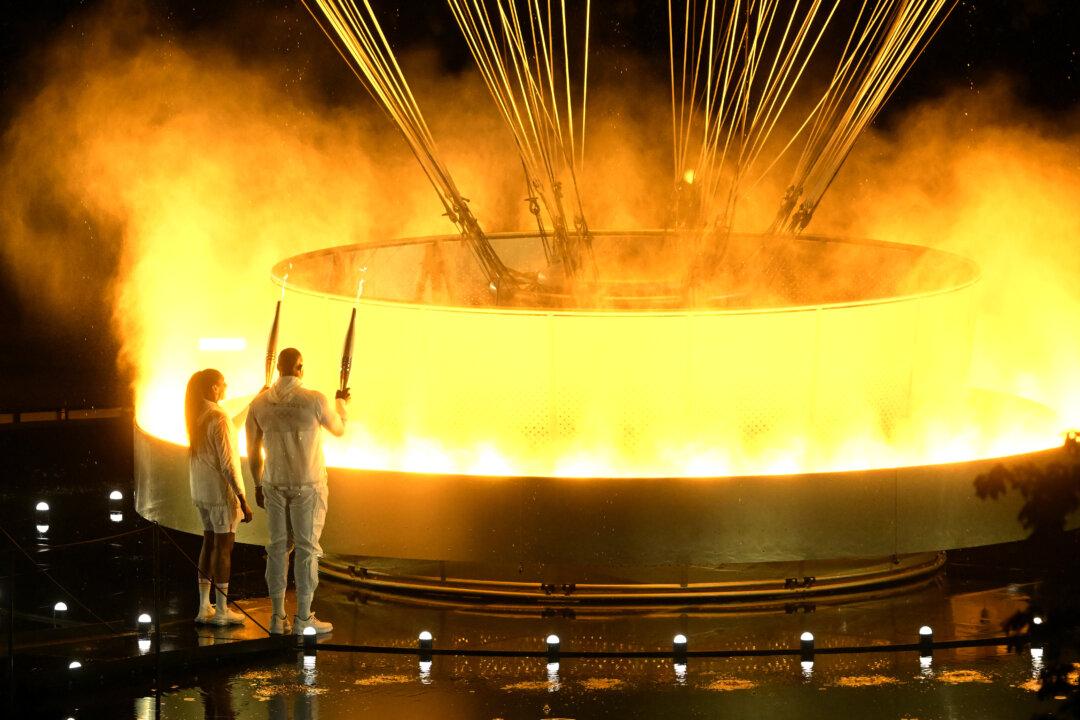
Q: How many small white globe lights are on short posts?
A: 12